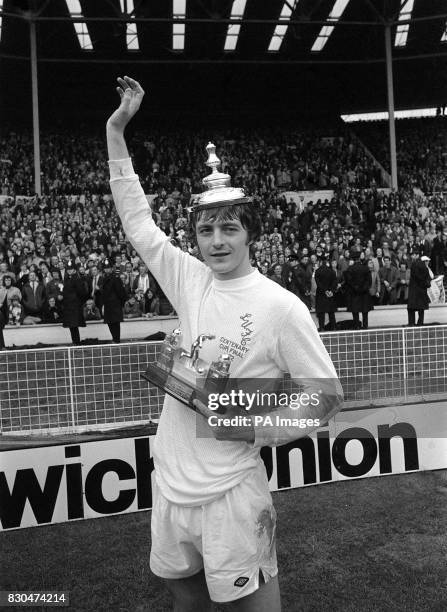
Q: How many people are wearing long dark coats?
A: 5